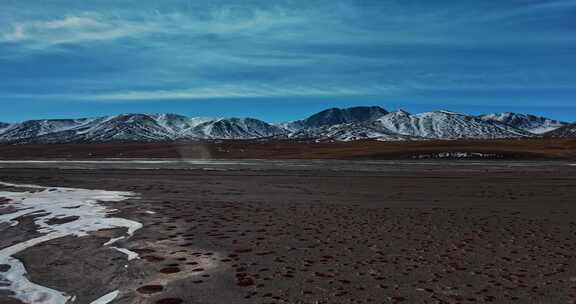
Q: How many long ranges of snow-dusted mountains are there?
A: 1